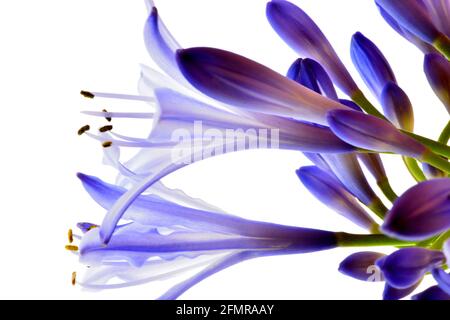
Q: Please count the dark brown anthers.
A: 5